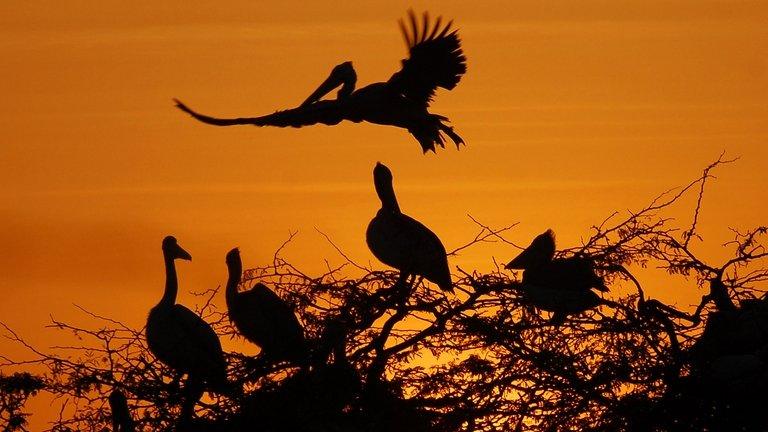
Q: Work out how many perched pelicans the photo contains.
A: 4